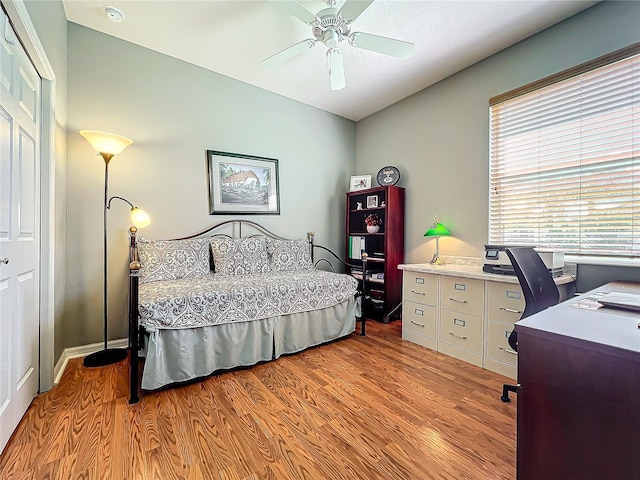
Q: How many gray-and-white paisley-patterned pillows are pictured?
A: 3